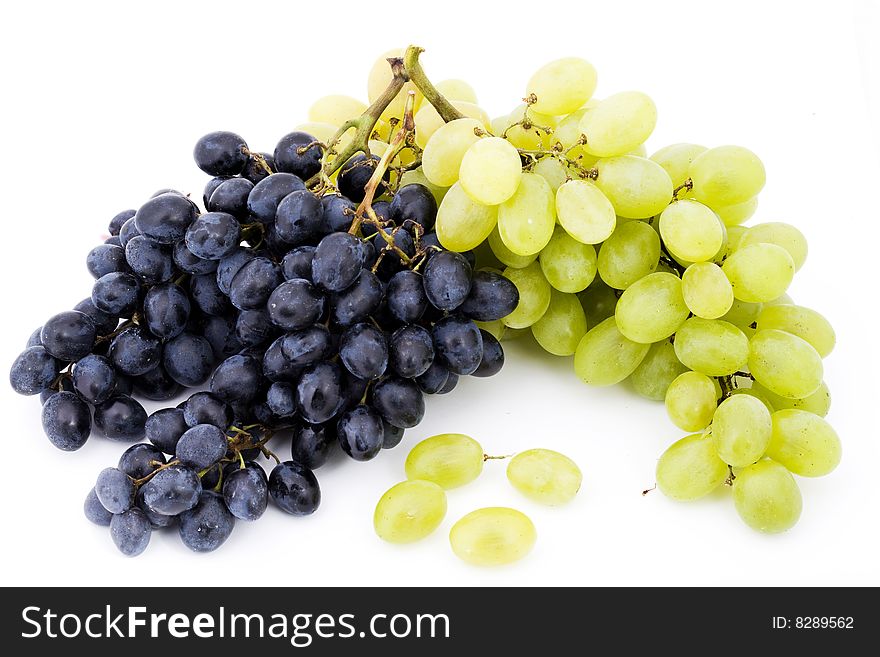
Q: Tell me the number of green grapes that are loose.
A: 4